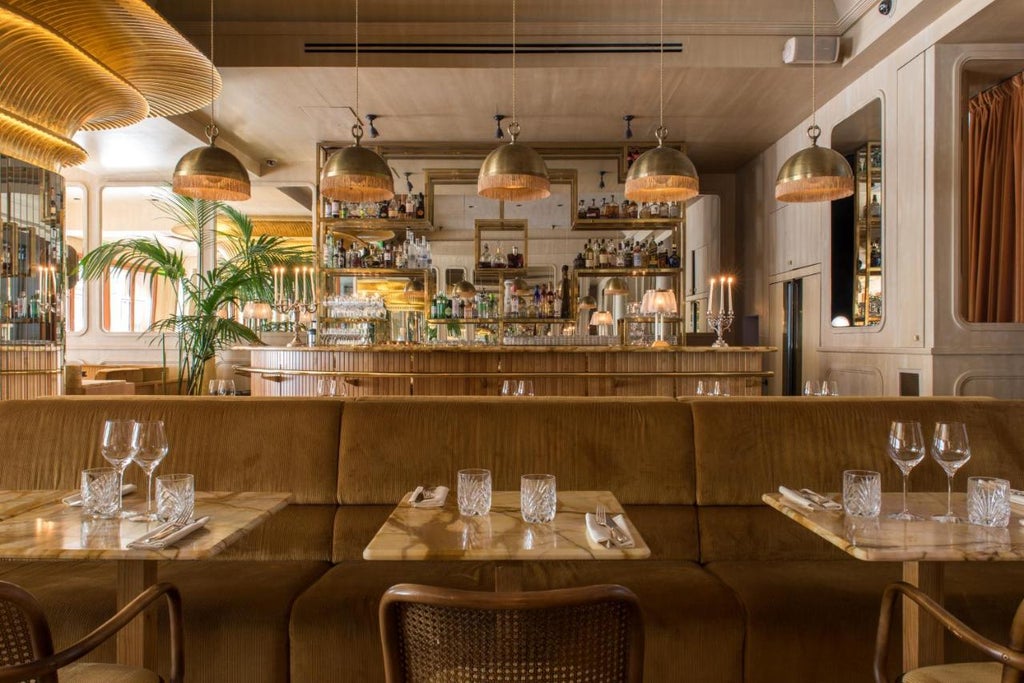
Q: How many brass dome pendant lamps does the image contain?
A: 5